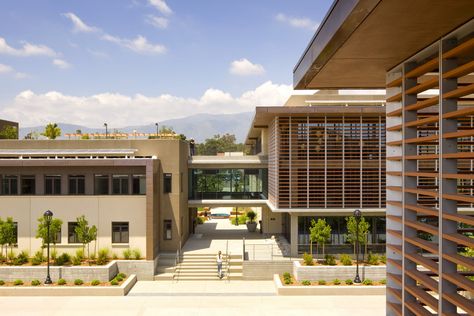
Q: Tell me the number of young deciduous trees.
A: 5